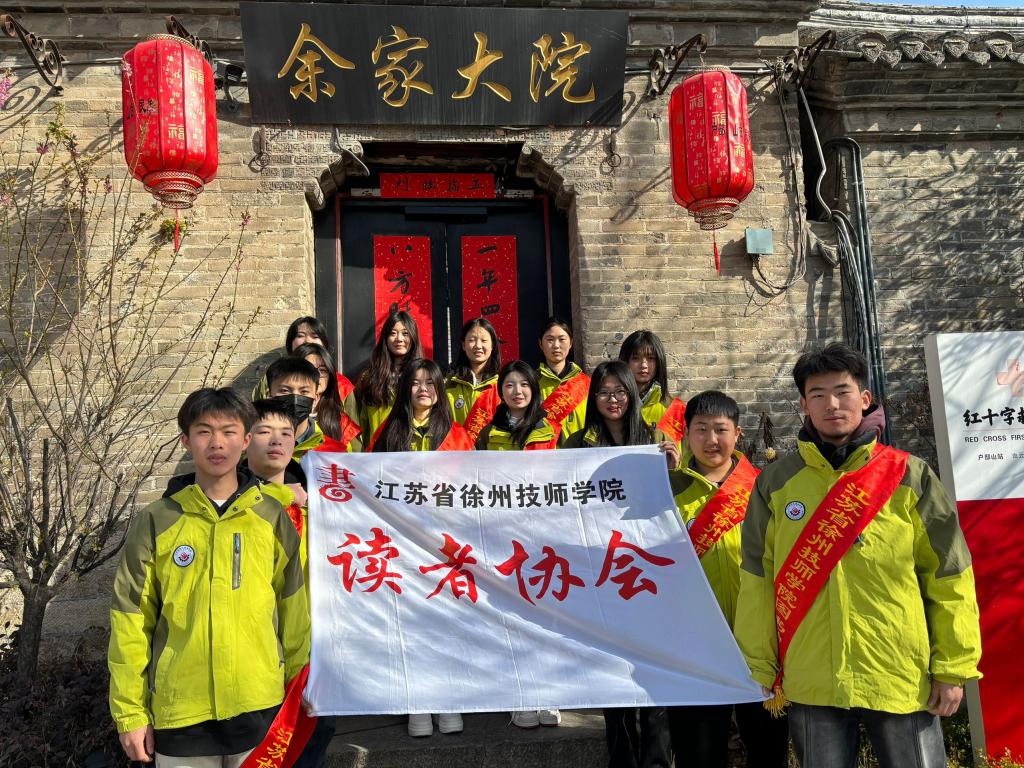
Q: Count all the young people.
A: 14